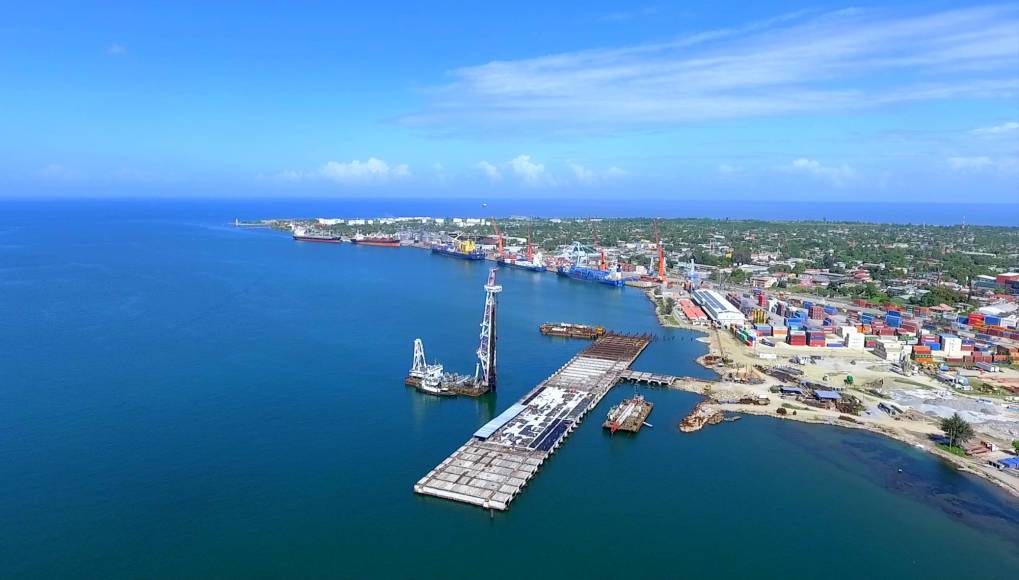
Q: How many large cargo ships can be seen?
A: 5